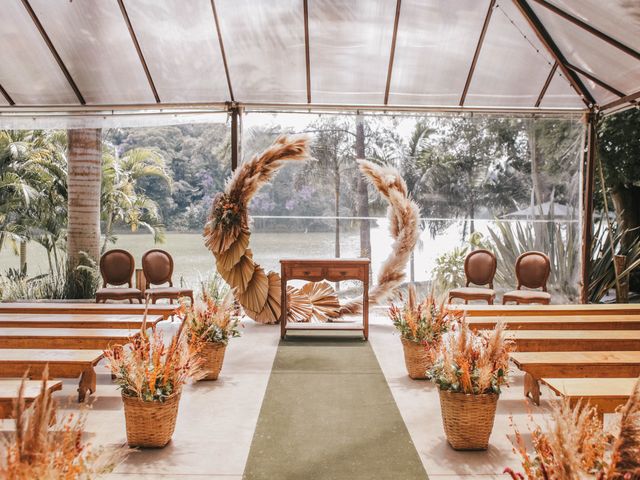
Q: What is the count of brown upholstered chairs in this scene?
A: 4